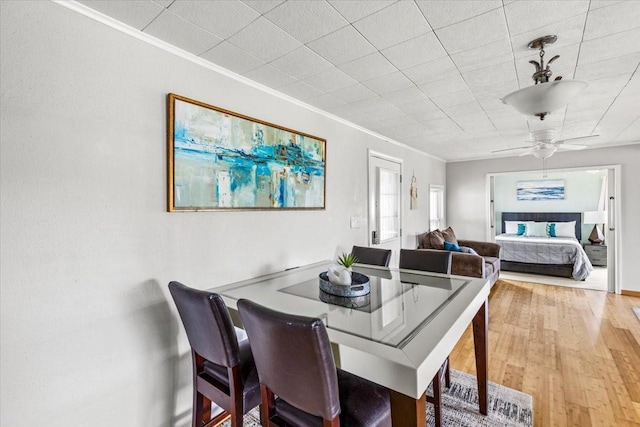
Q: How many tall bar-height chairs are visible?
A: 4